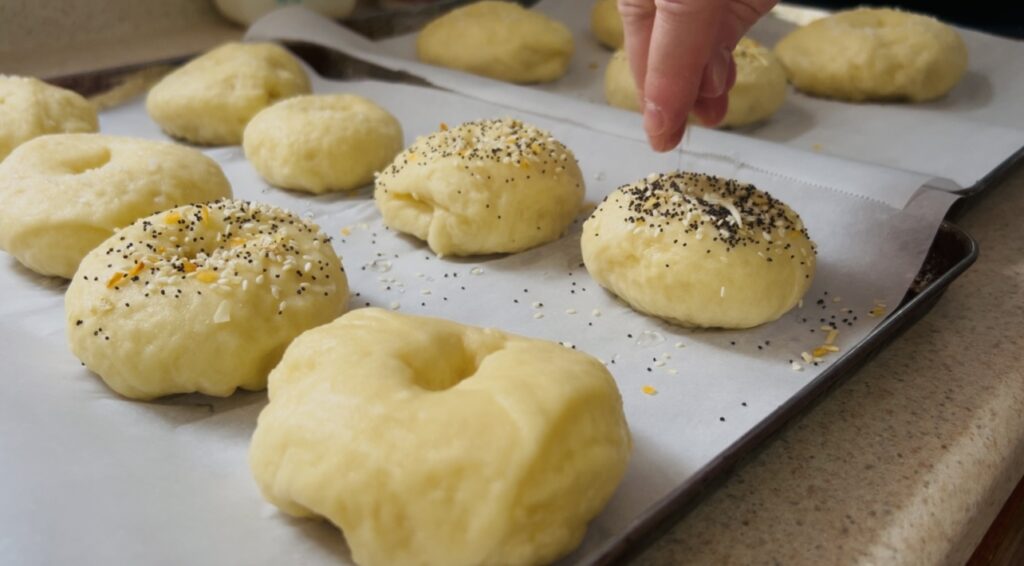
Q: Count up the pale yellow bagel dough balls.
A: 12